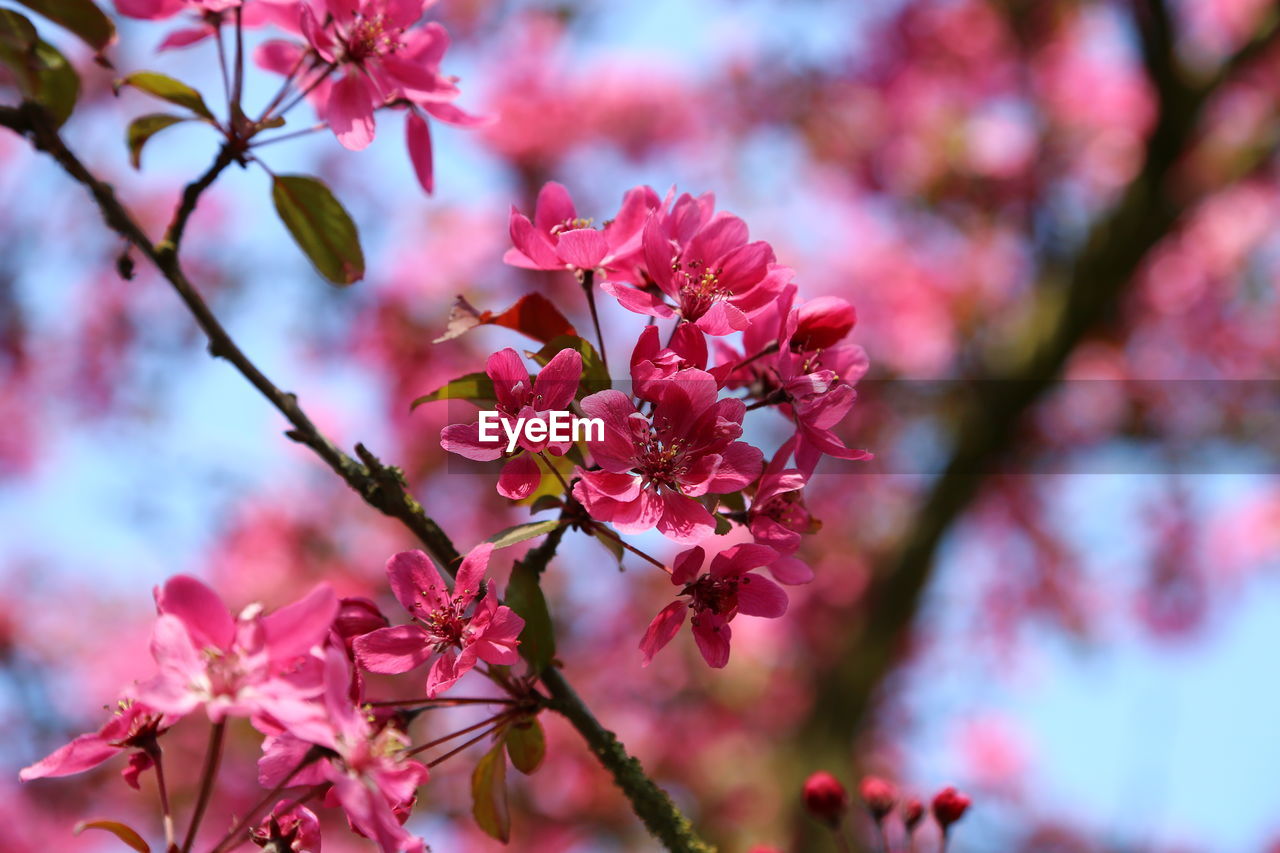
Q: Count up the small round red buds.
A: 4